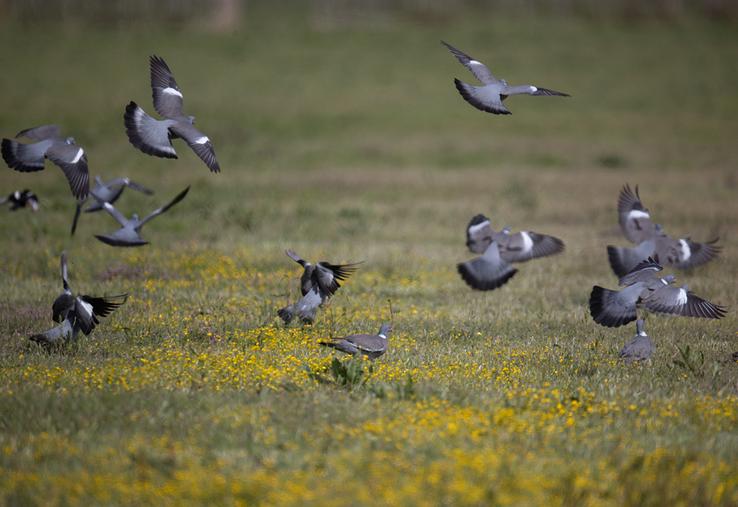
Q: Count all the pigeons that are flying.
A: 11